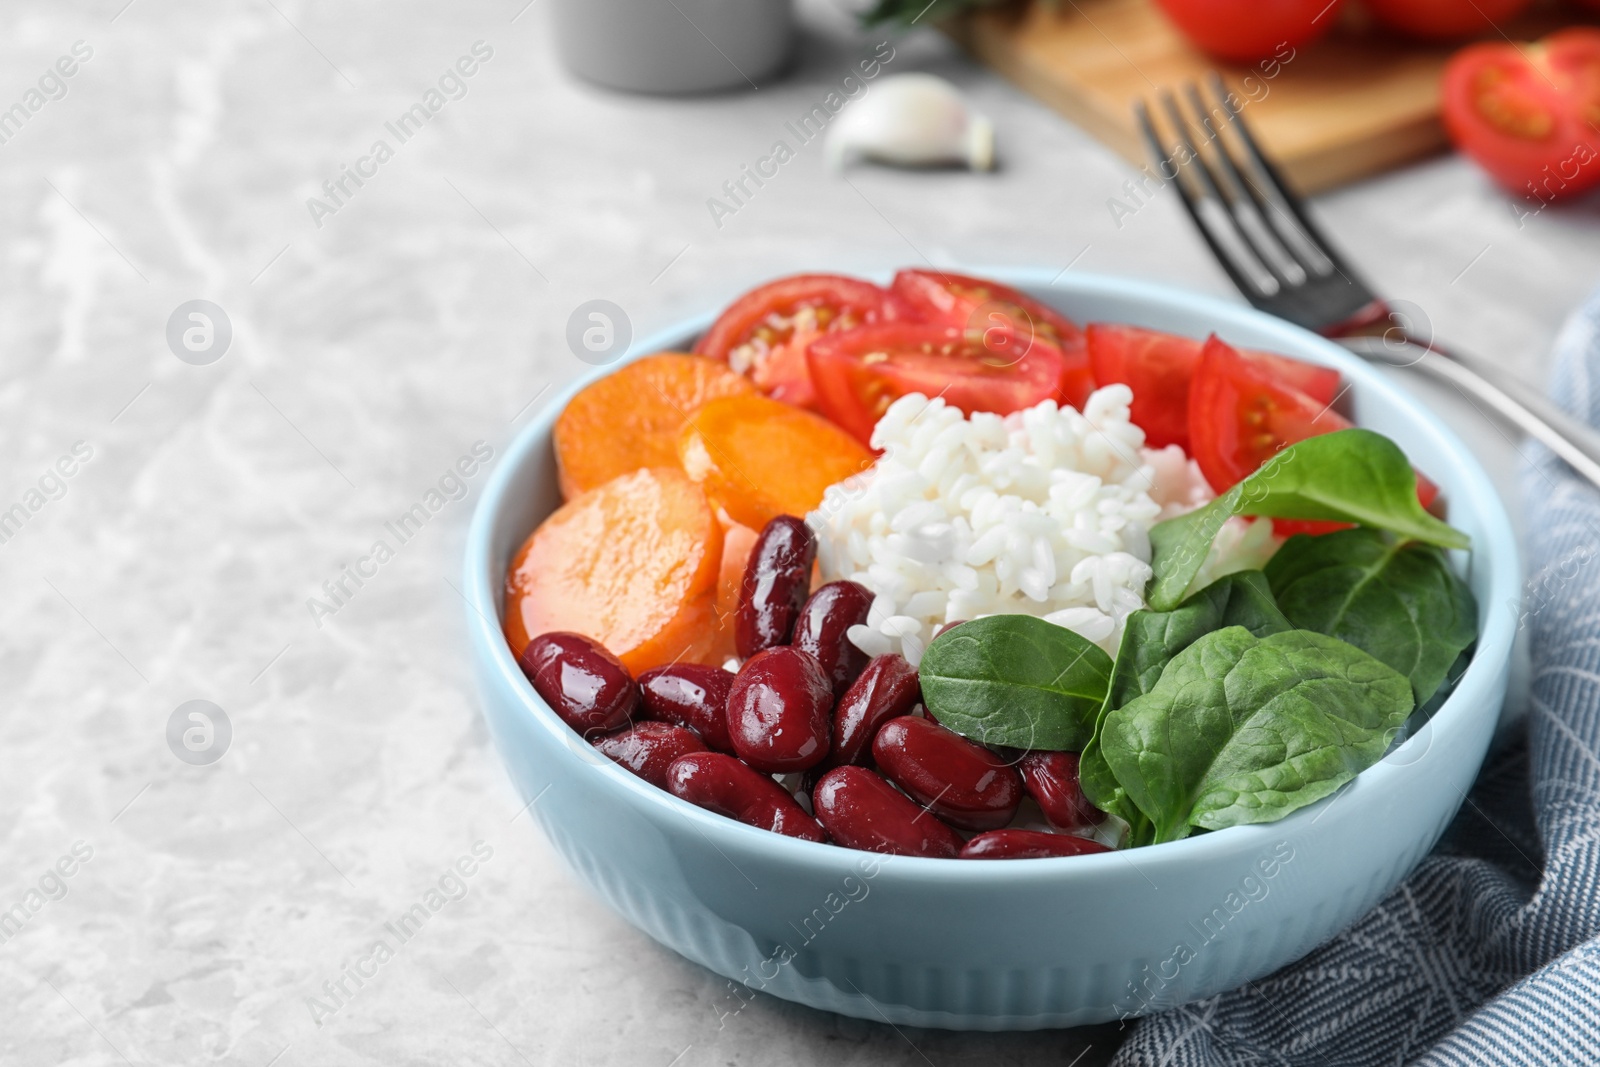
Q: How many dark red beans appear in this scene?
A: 13